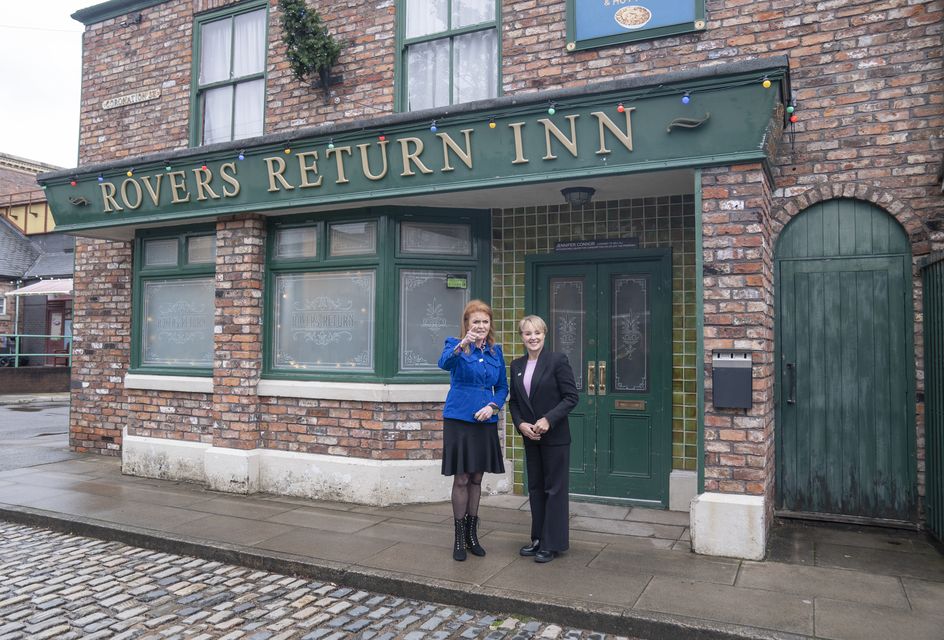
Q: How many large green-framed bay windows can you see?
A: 2